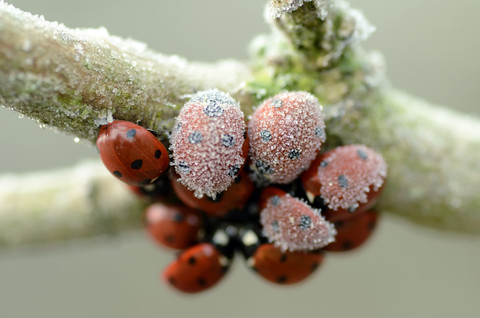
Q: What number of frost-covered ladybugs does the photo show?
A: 4